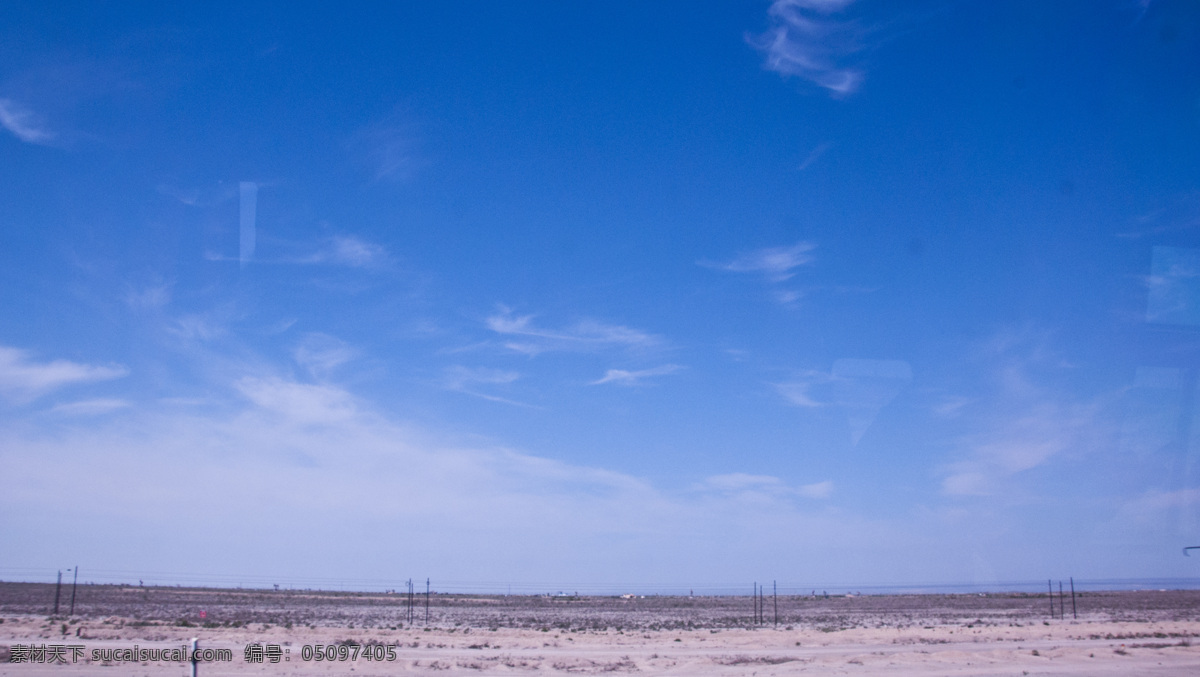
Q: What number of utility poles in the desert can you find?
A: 11